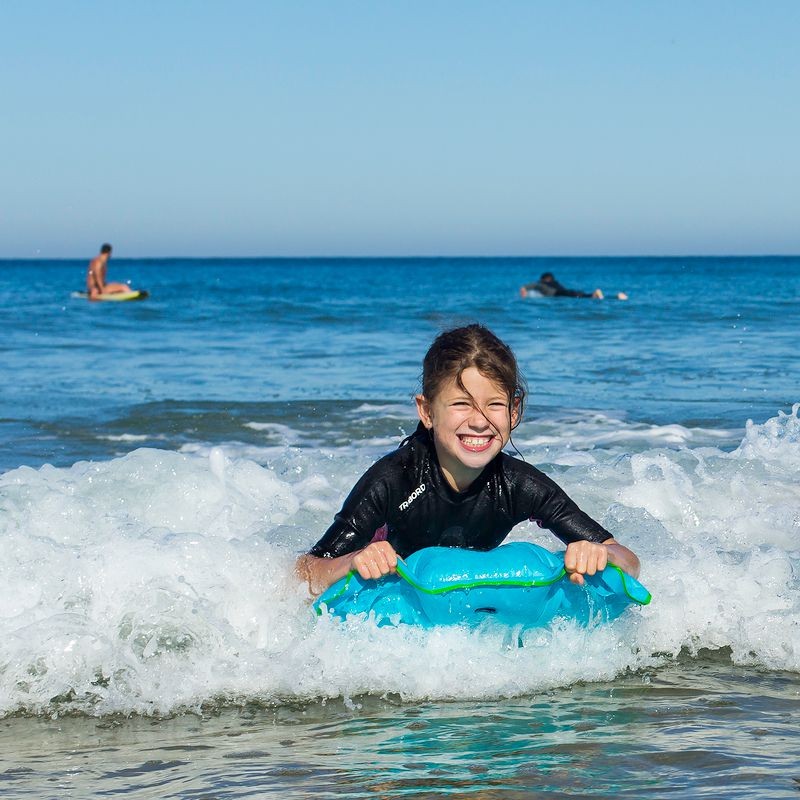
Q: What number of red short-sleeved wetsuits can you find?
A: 0